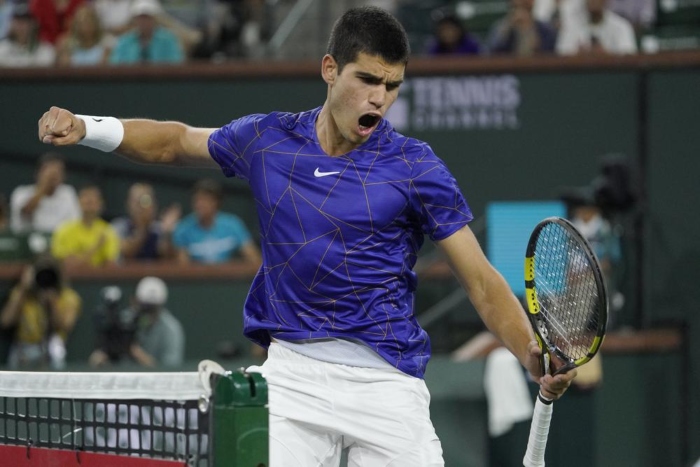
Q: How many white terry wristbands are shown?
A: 1